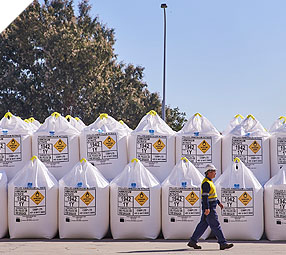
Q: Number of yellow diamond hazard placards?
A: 11